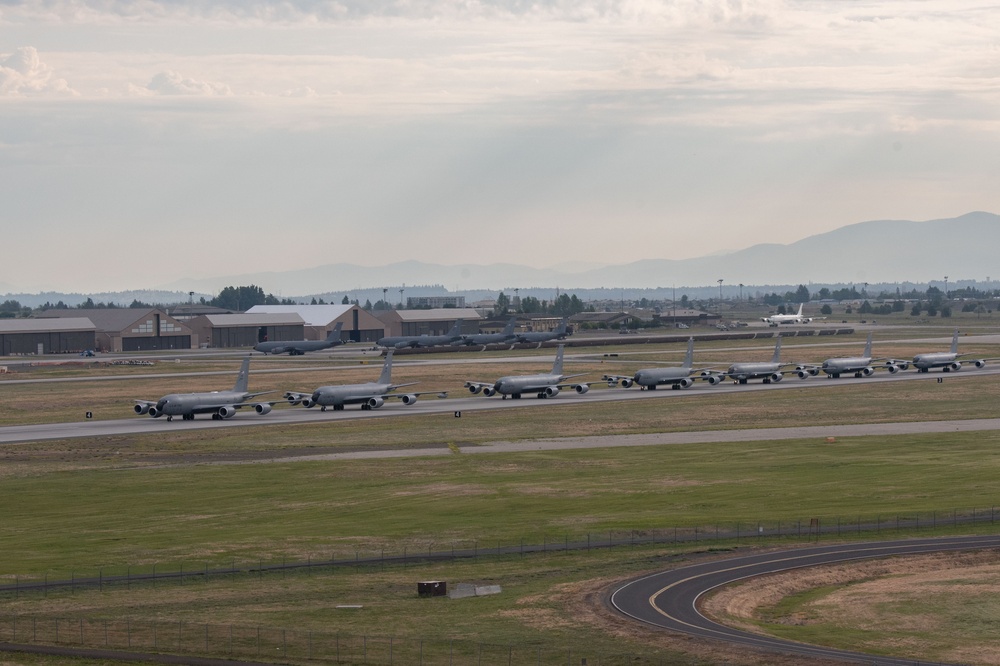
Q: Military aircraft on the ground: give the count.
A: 12